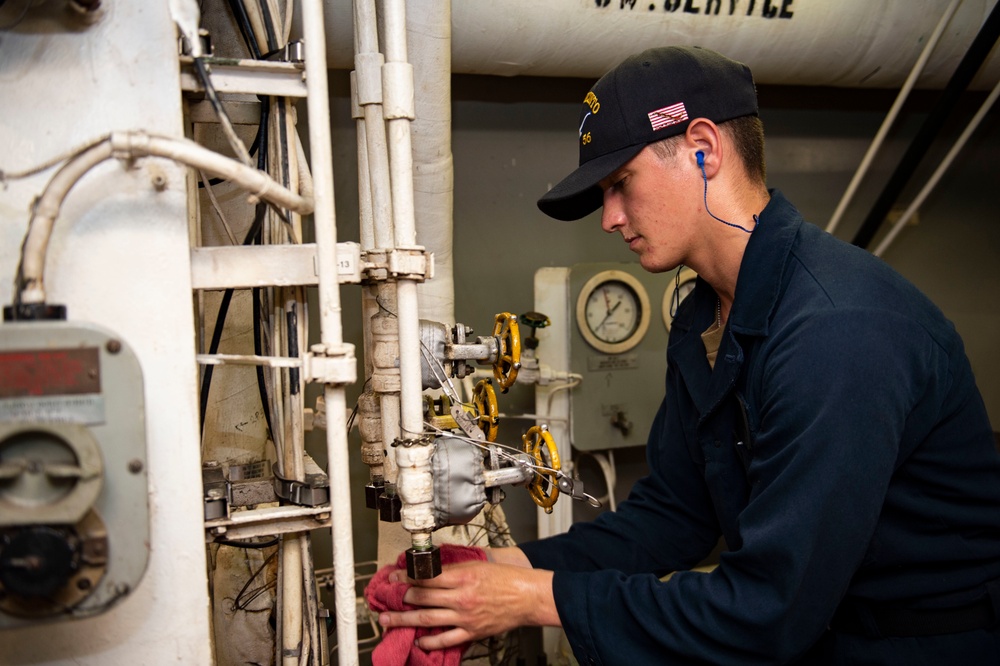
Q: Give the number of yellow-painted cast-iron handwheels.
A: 3